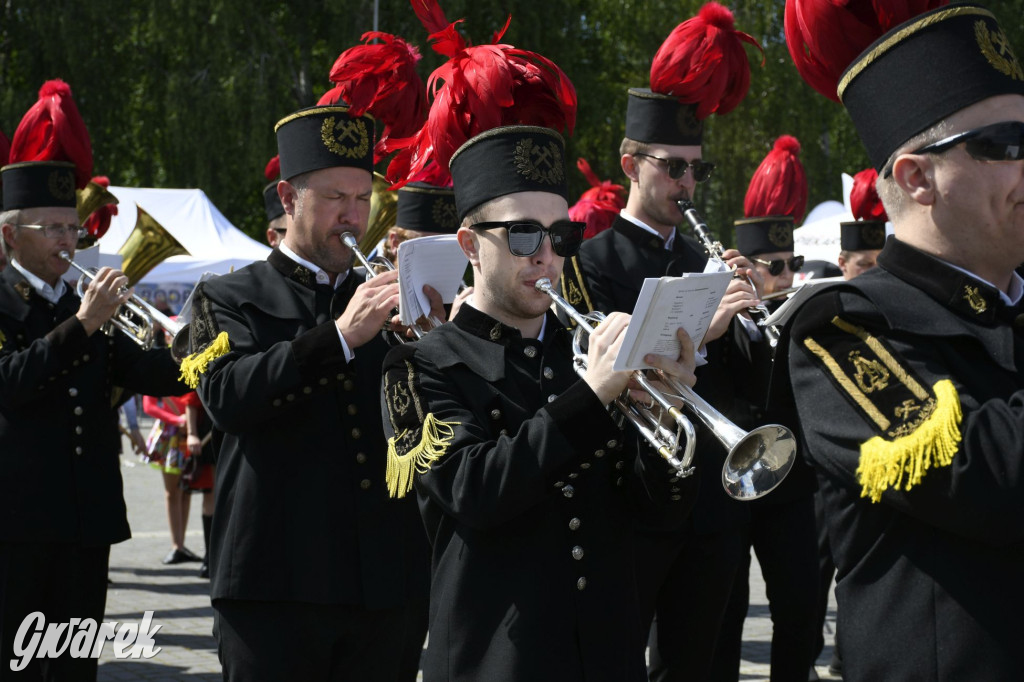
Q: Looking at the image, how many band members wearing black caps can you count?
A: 9